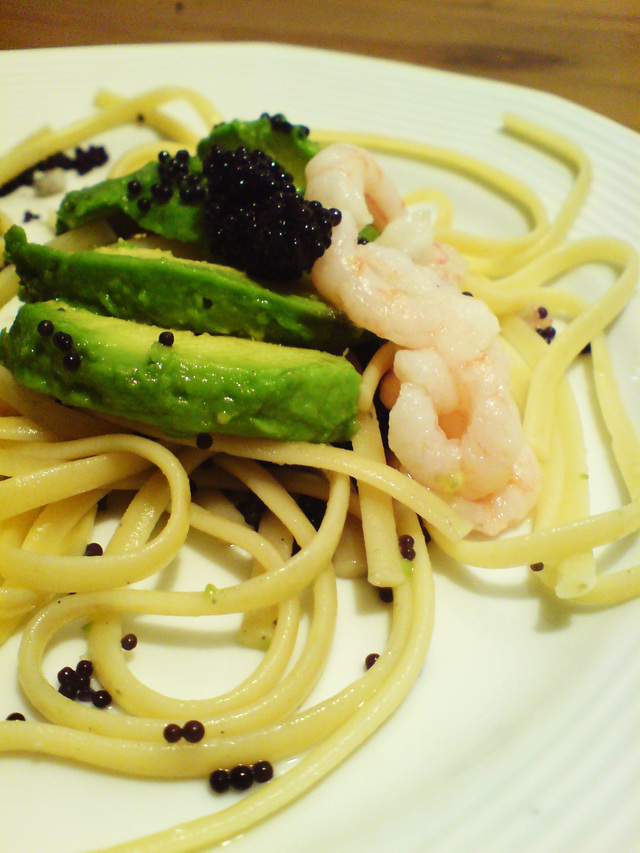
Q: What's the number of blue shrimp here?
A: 0